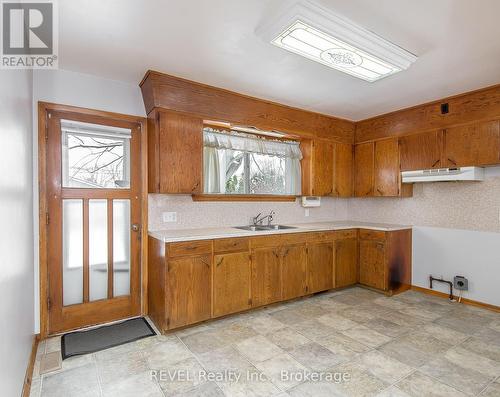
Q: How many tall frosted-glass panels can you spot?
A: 3